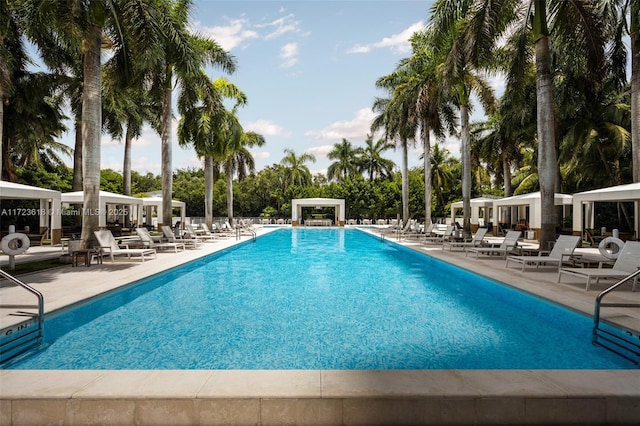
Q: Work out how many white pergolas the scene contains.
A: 7